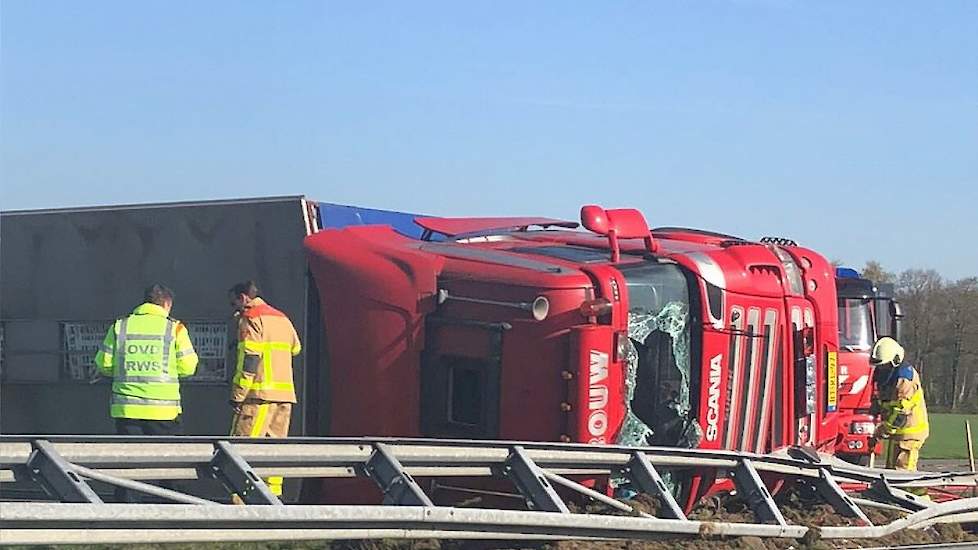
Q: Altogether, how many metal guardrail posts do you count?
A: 8